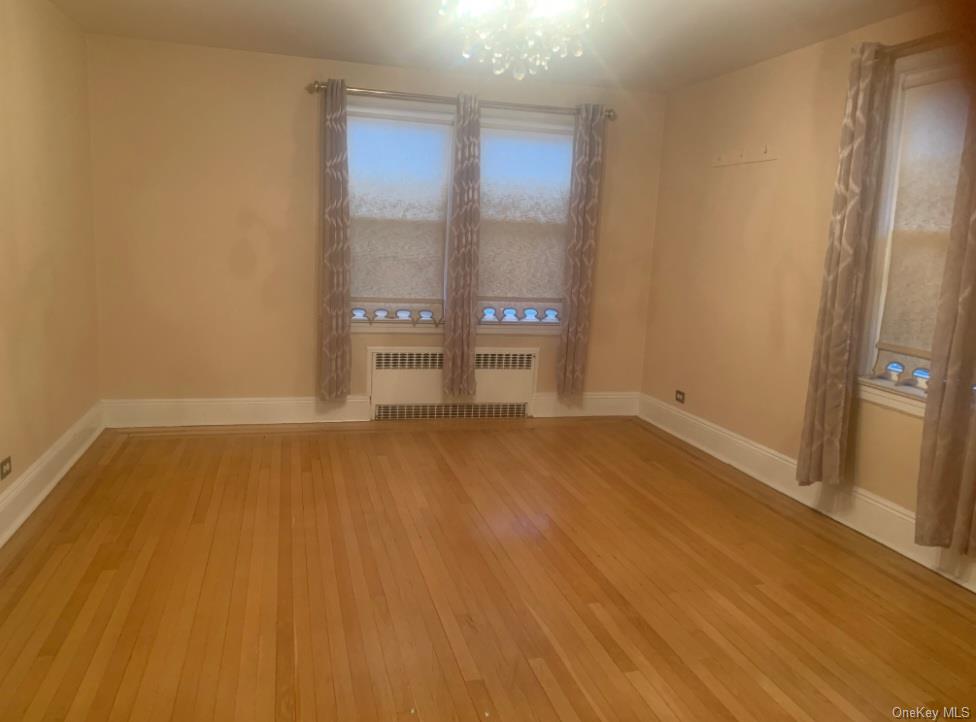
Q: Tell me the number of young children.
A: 0